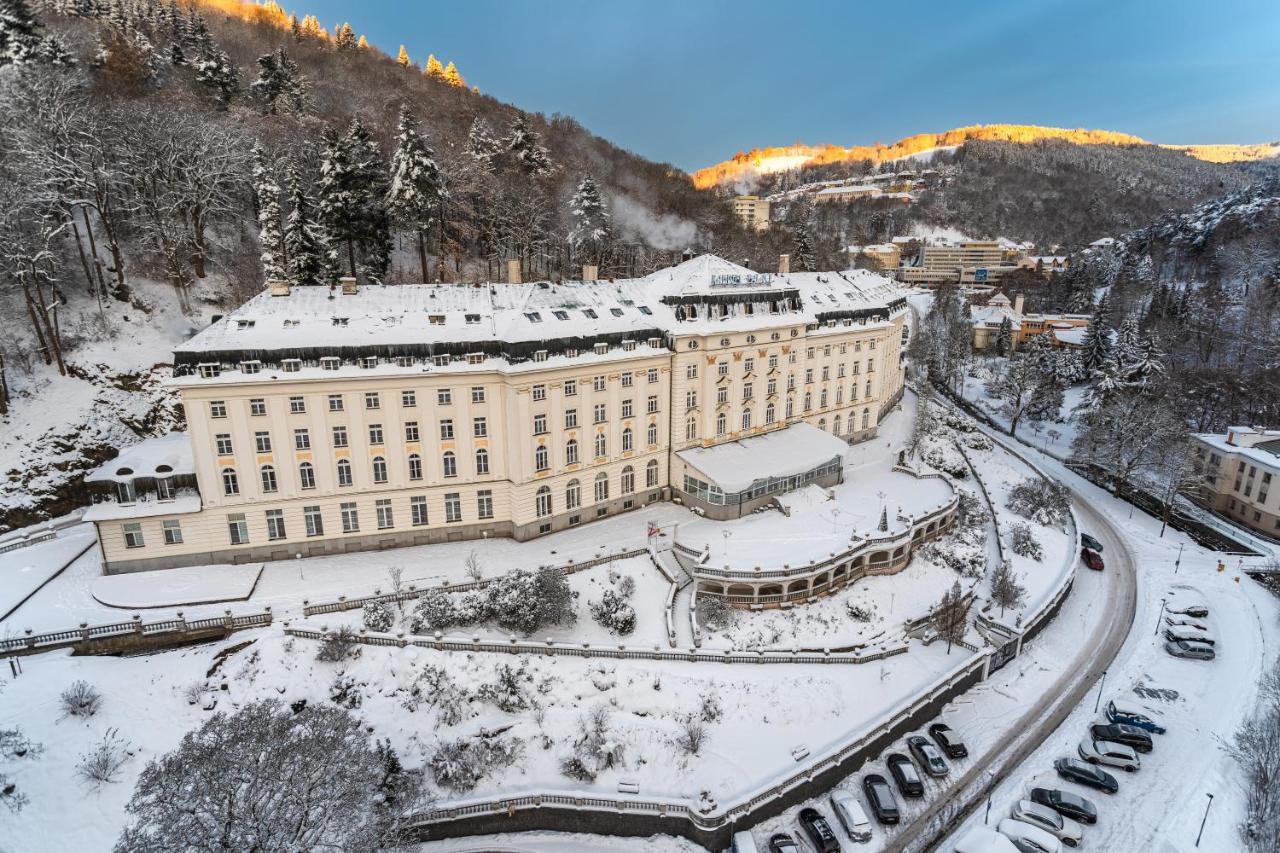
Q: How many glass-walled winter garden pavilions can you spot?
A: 1